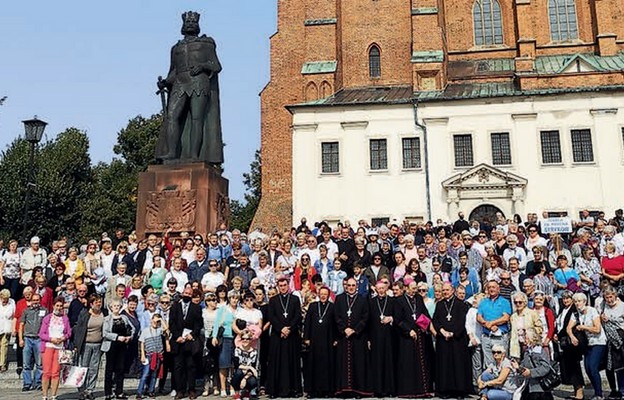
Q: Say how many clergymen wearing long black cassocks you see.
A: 6